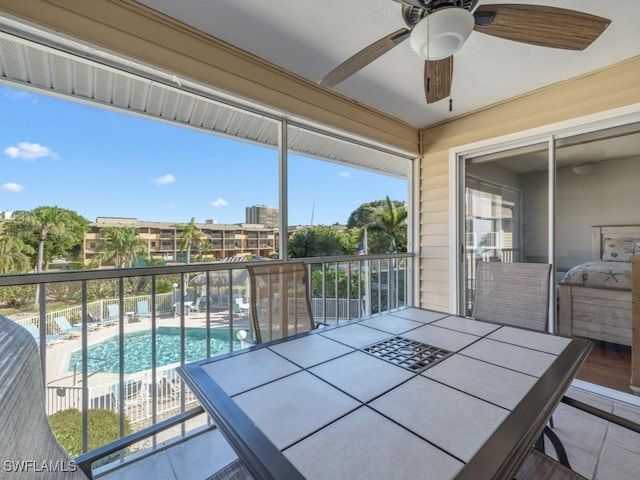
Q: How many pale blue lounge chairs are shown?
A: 5